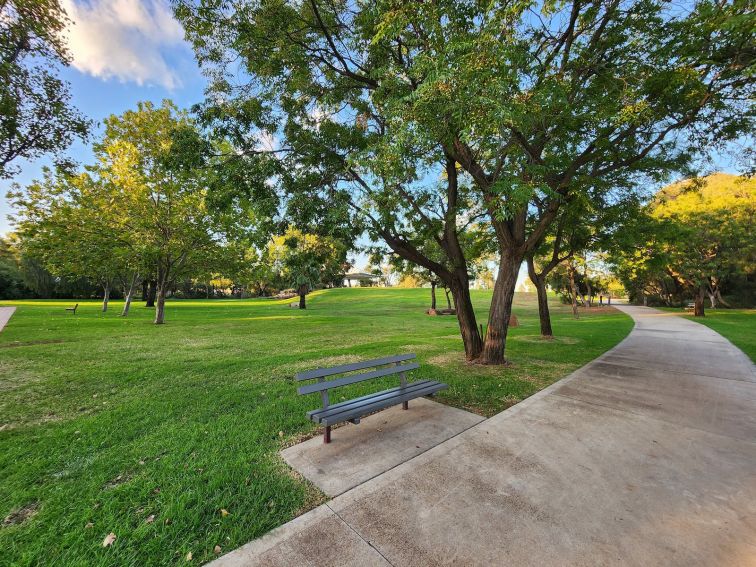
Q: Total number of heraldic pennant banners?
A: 0